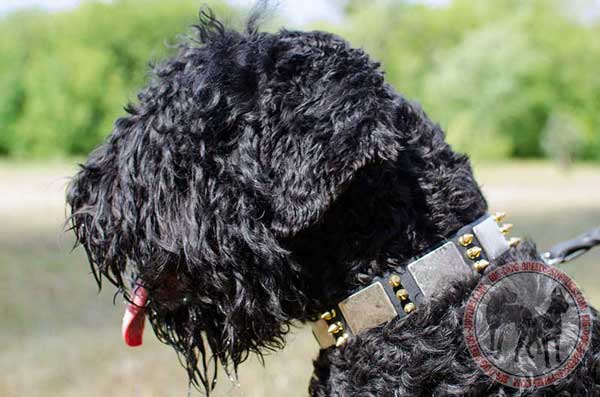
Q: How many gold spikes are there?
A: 12